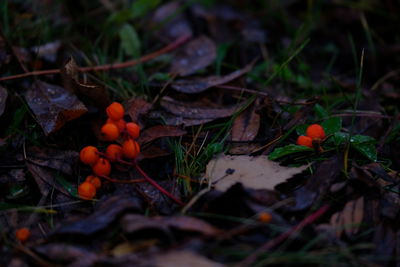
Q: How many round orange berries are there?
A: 14